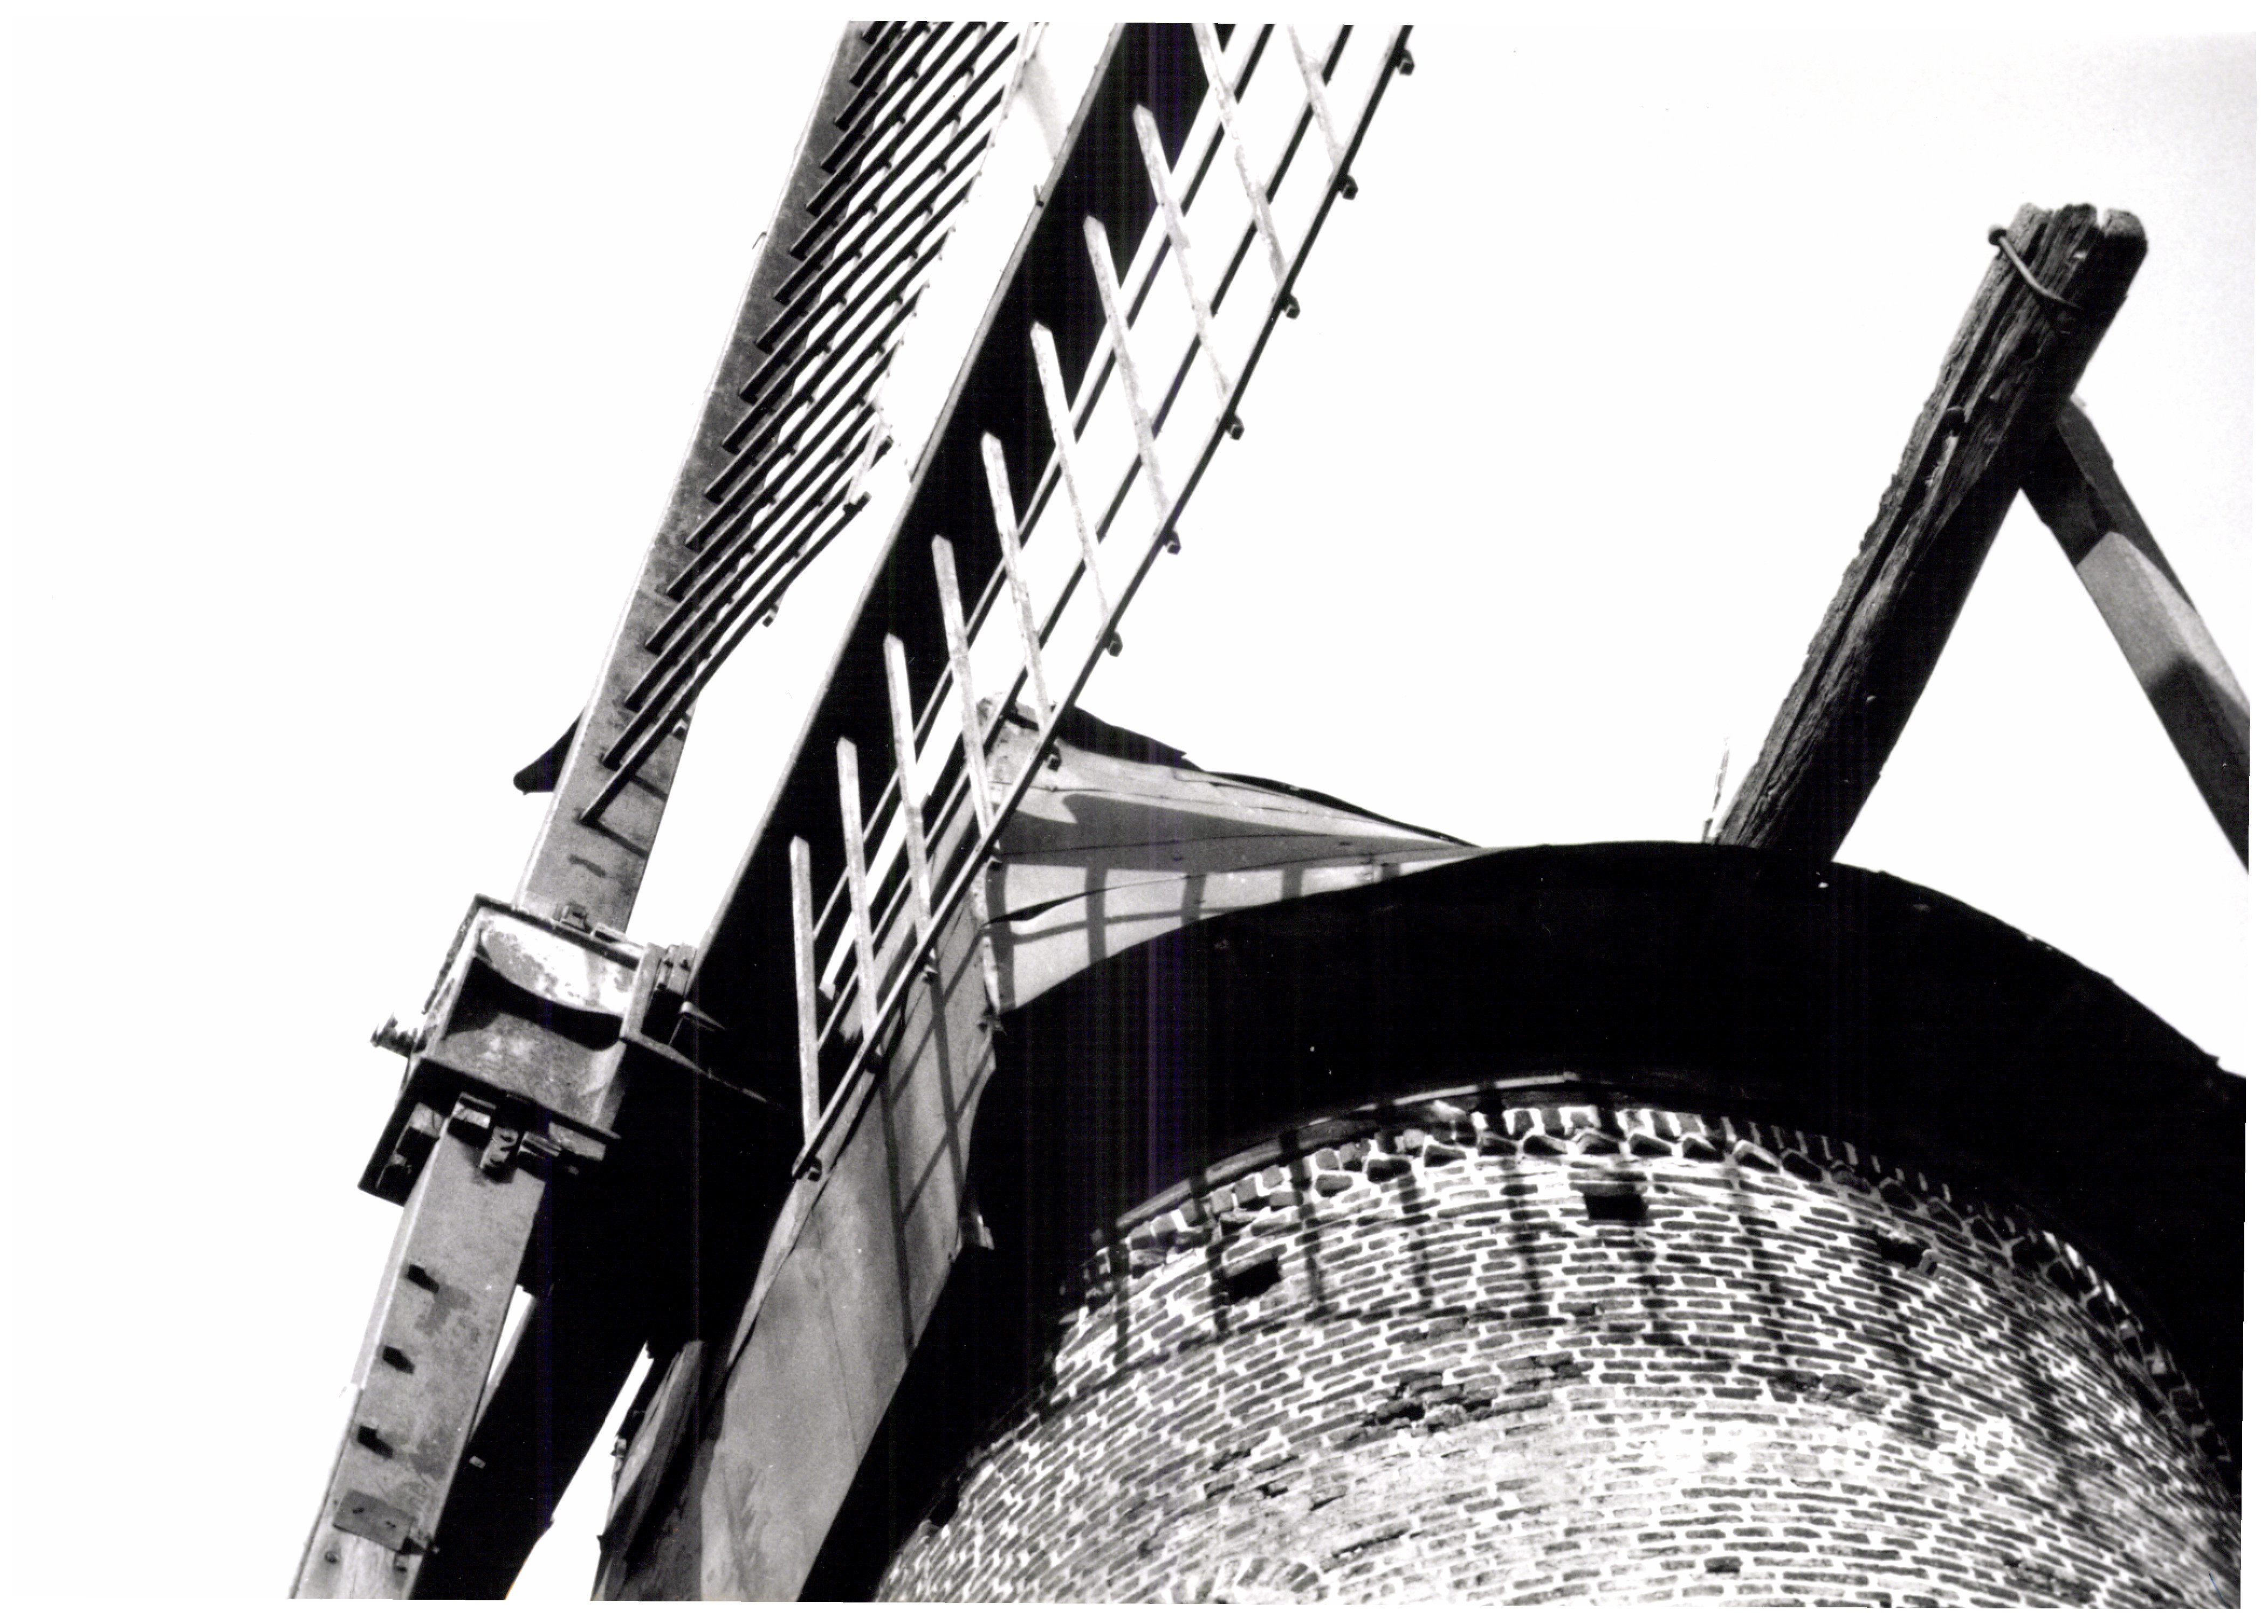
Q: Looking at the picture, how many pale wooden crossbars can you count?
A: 10